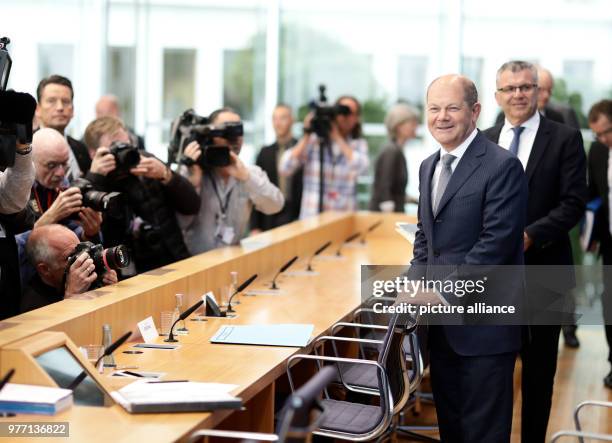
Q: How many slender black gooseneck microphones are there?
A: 8